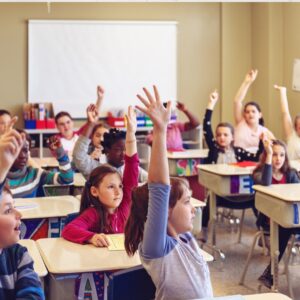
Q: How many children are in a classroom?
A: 13